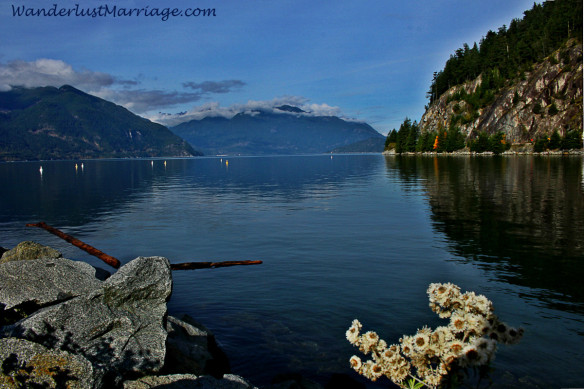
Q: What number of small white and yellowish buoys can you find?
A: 8